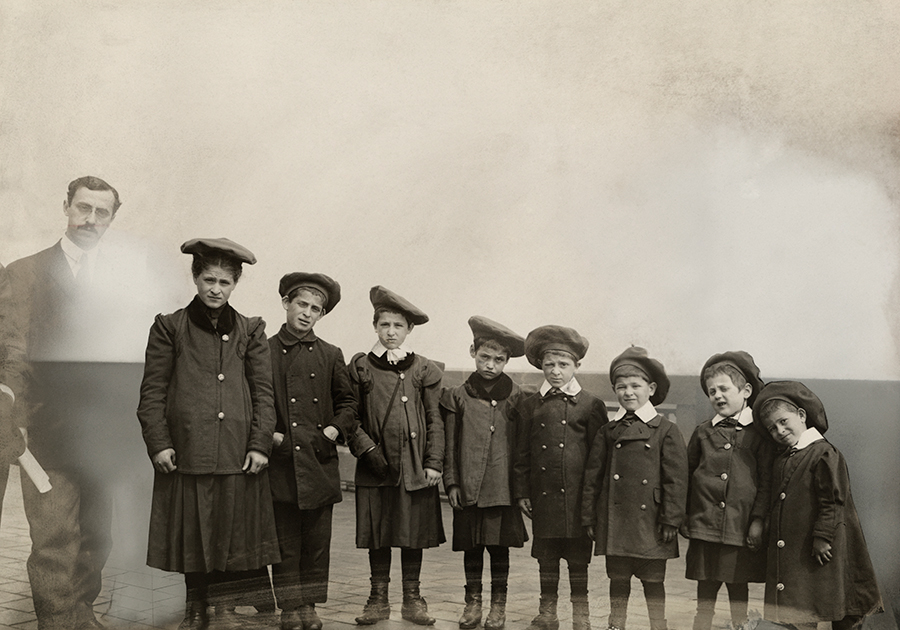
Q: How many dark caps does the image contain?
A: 8